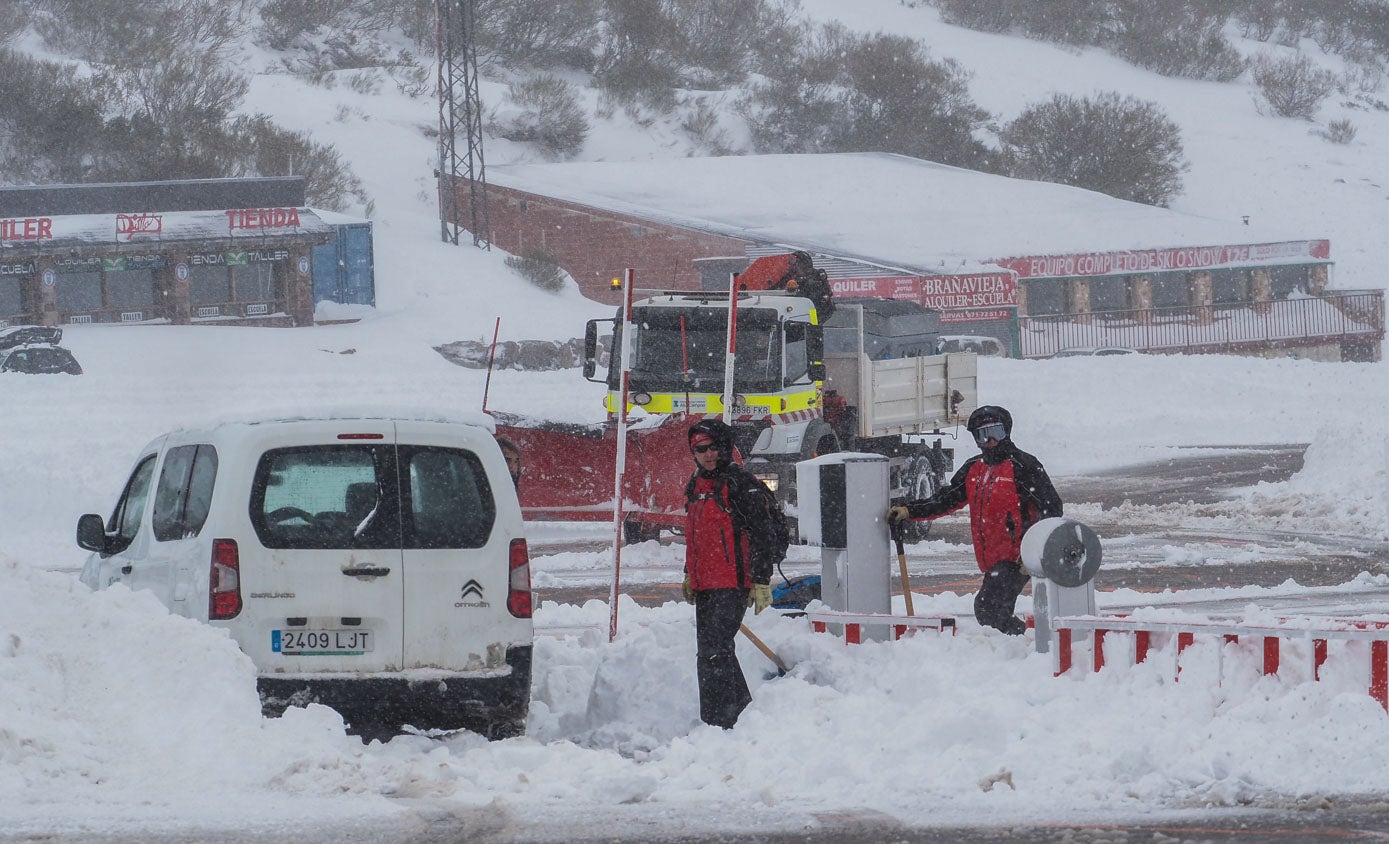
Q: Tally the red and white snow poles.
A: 2